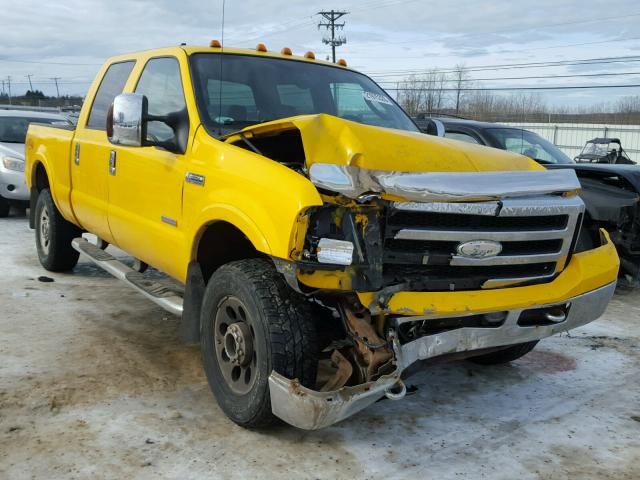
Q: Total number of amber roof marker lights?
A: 5